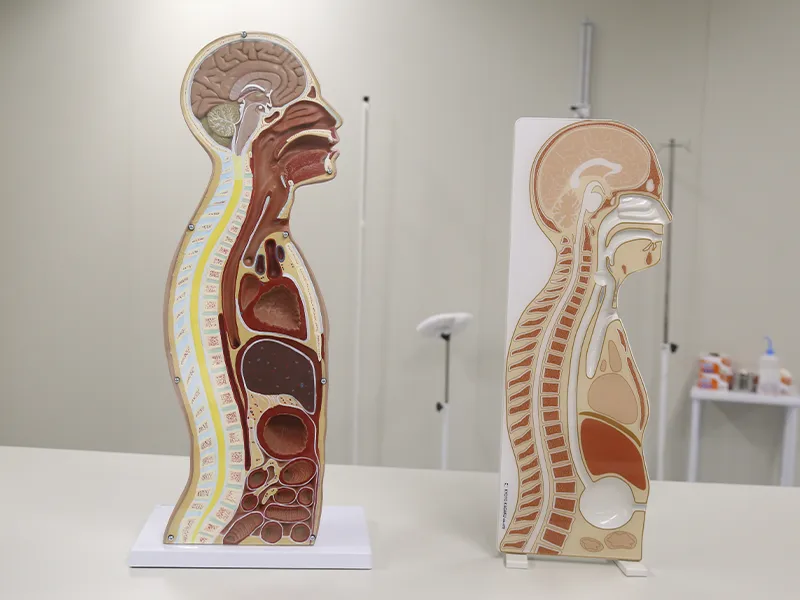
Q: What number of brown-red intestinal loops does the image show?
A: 9